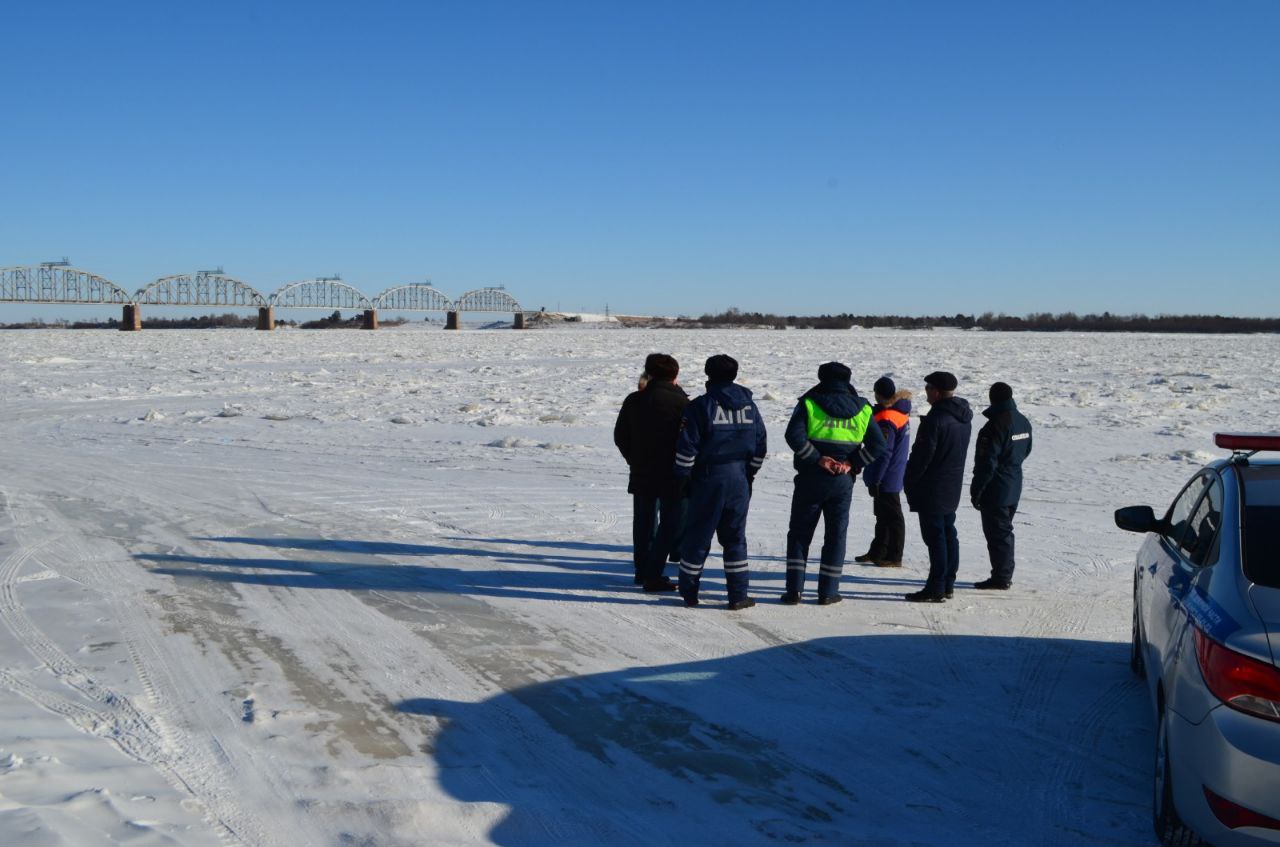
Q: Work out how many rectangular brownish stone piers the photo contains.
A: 5